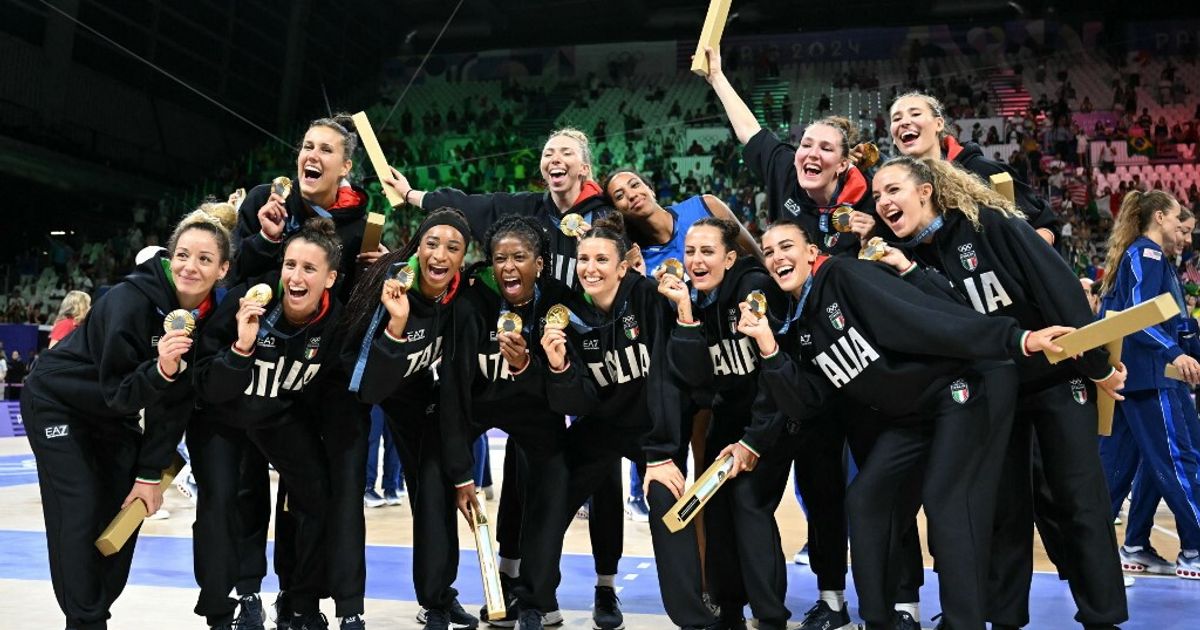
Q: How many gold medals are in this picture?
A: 12